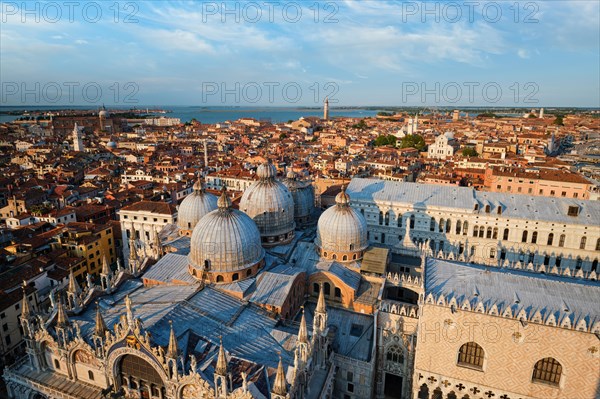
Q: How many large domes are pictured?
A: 5